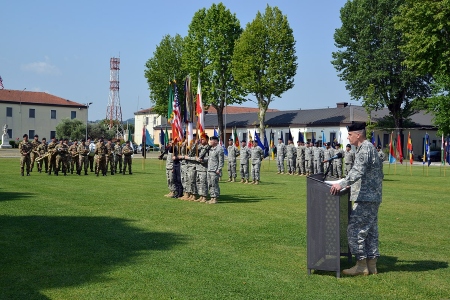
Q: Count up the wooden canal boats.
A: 0